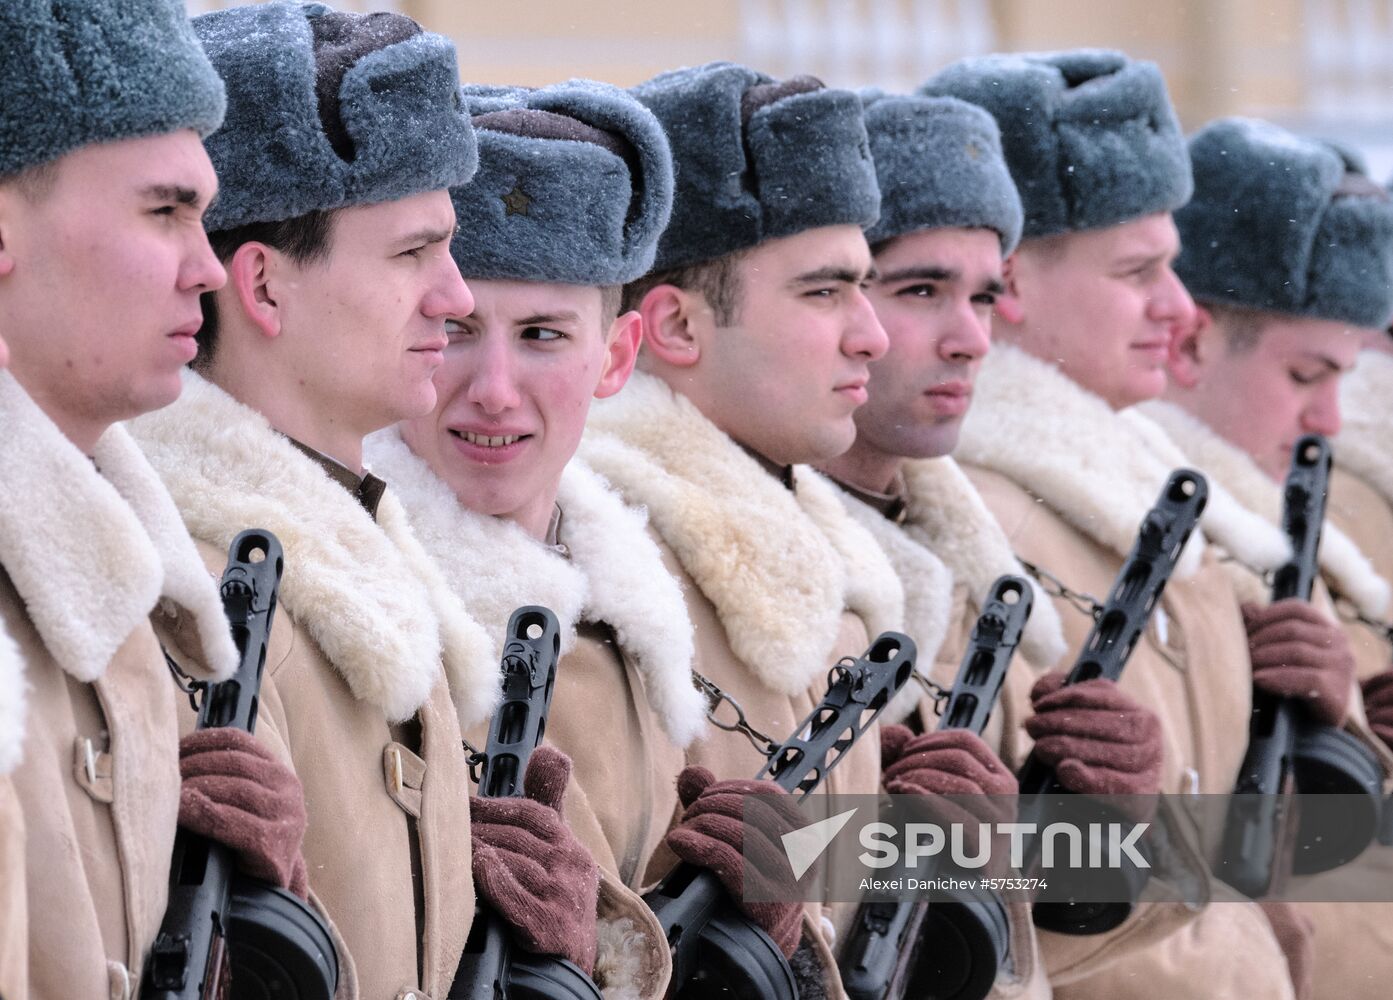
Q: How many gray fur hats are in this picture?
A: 7